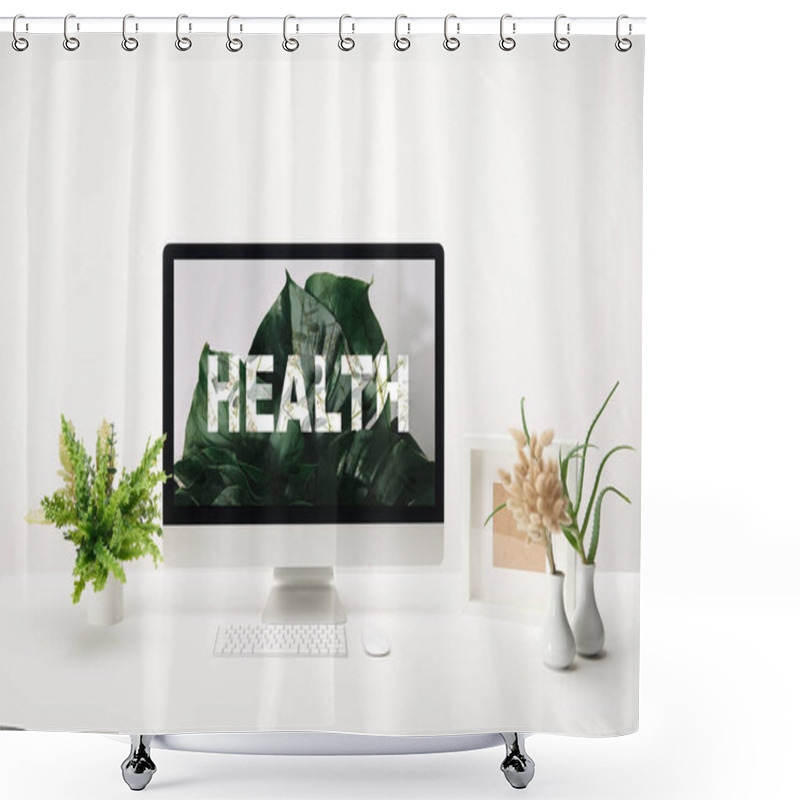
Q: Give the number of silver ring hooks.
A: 12